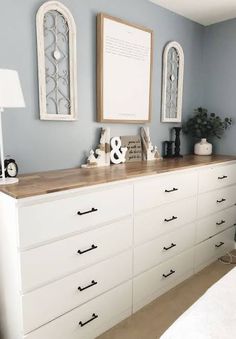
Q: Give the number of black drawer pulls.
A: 12